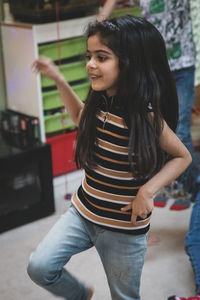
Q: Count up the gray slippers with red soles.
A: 2